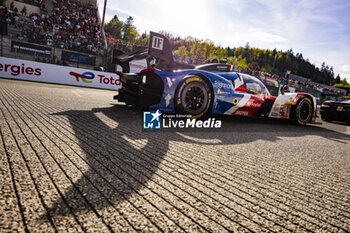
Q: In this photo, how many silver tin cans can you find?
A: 0